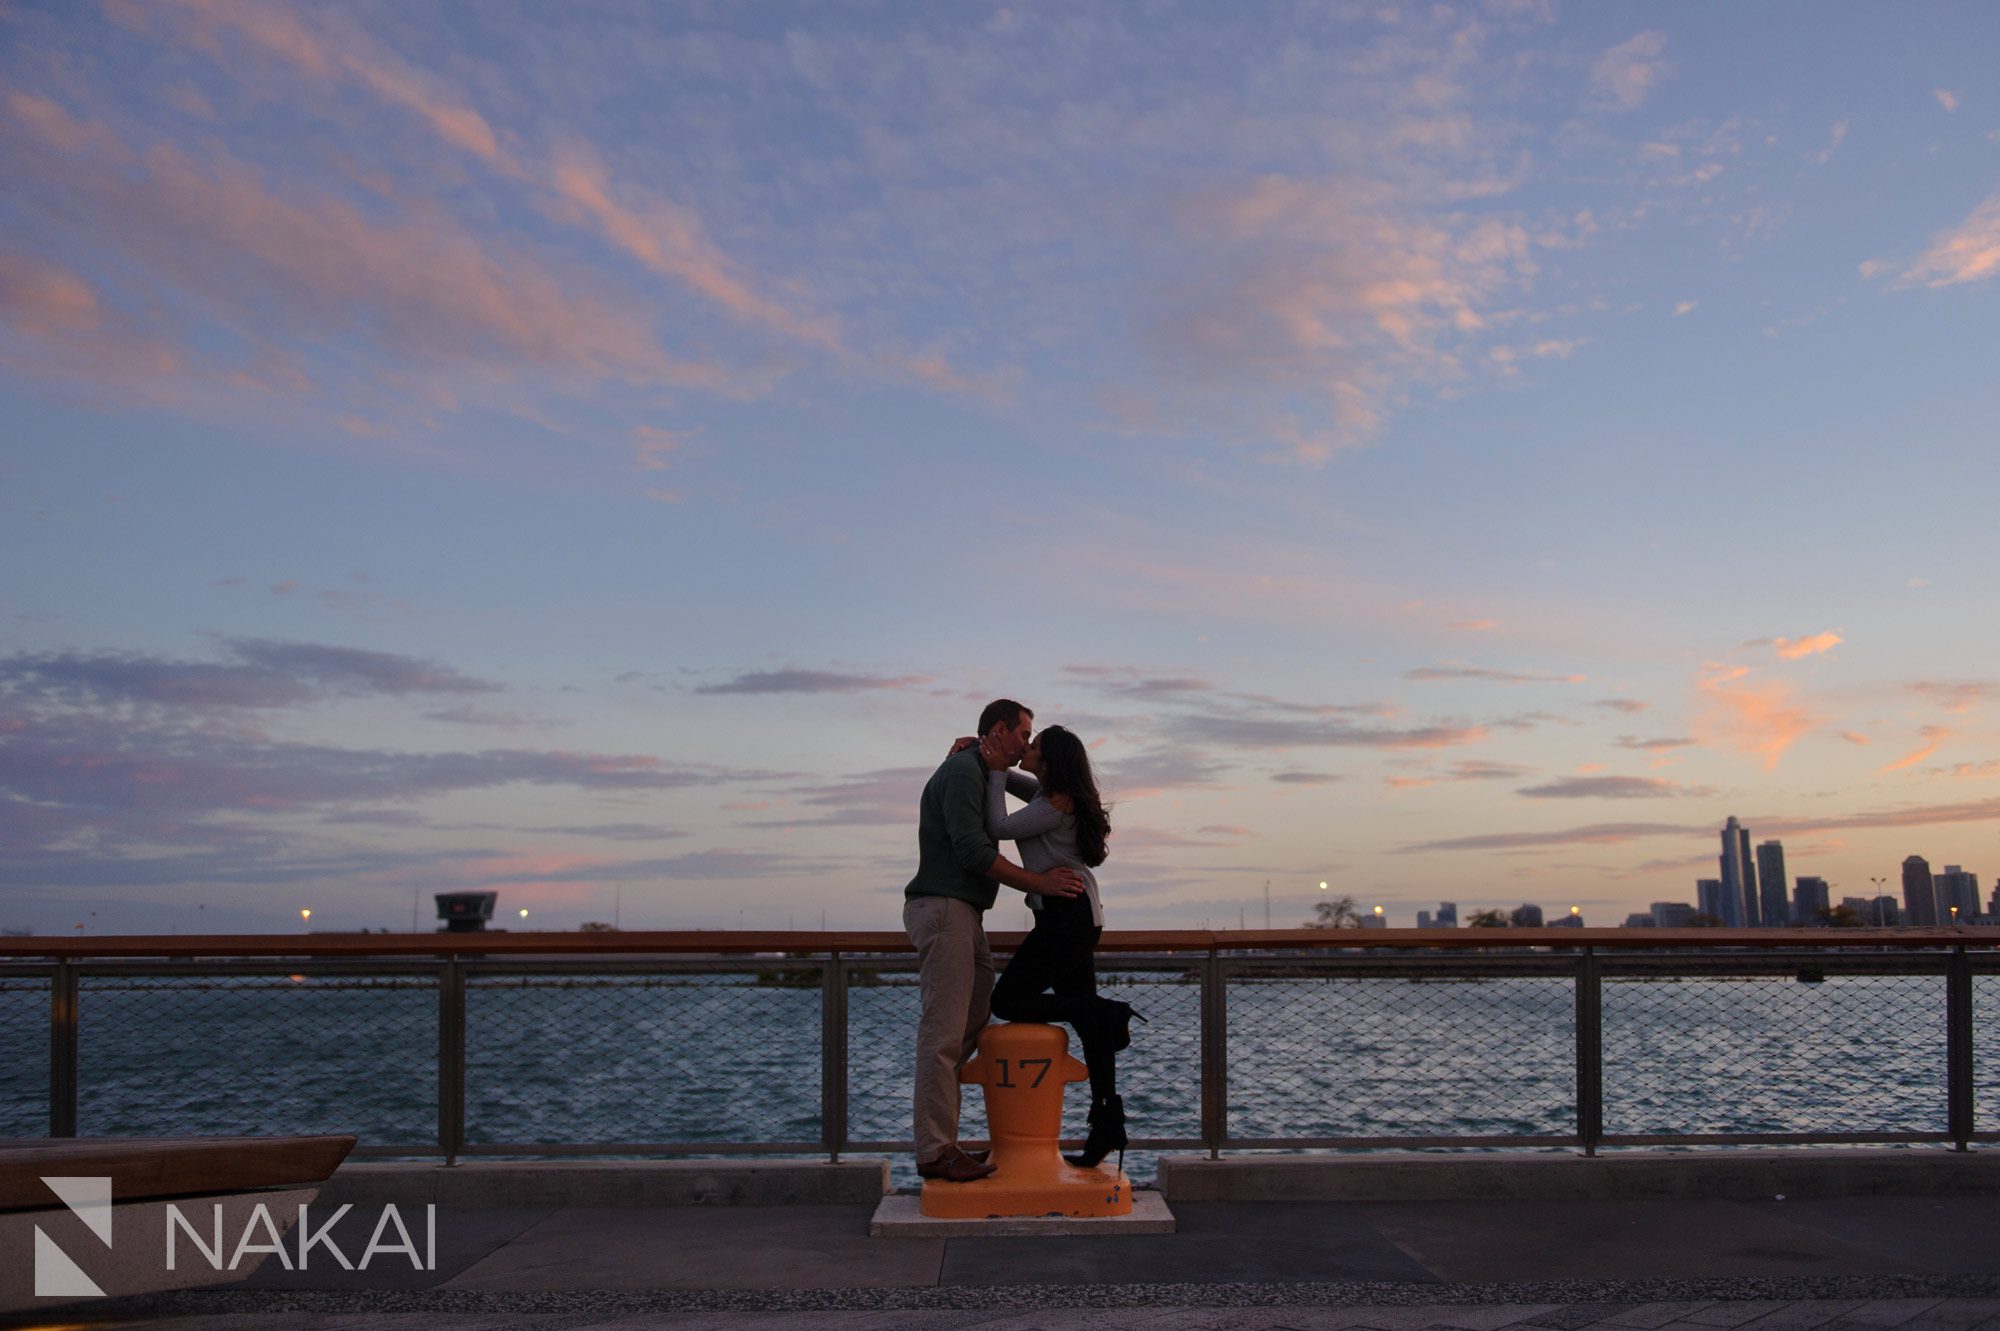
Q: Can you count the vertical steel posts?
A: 6